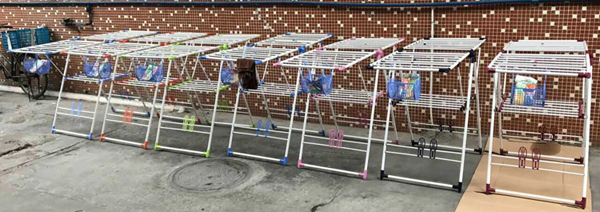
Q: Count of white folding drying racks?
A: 7